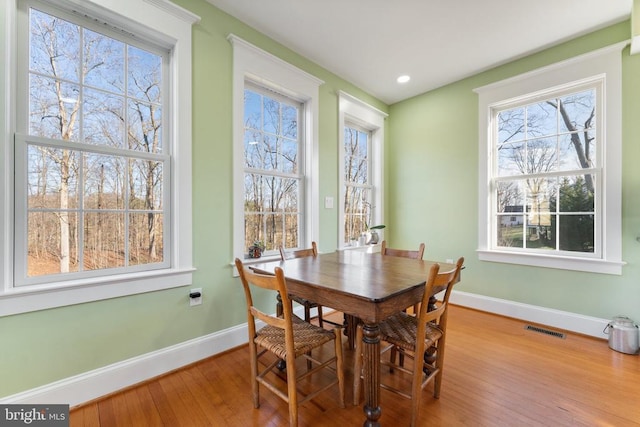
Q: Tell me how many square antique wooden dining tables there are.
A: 1